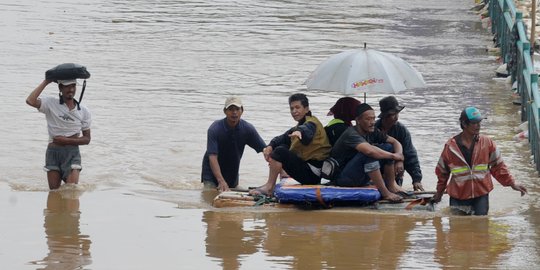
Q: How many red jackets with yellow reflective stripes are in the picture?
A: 1